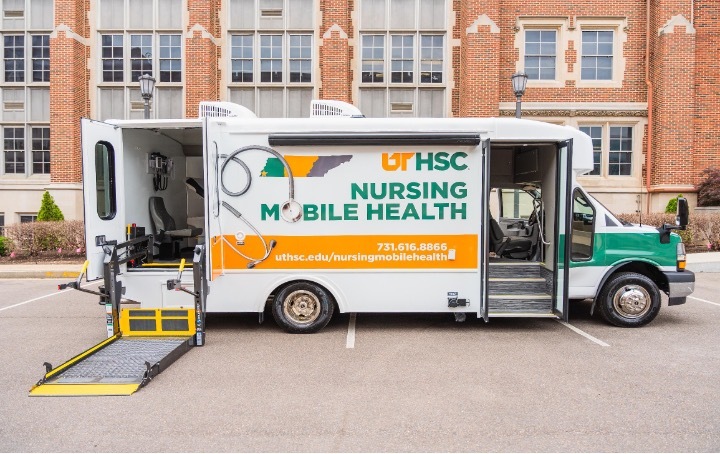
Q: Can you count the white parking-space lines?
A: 4